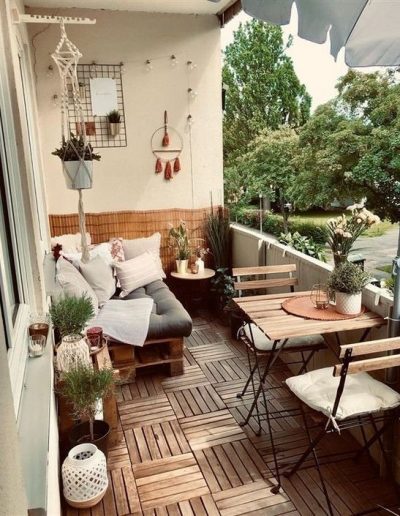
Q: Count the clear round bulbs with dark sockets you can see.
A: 9